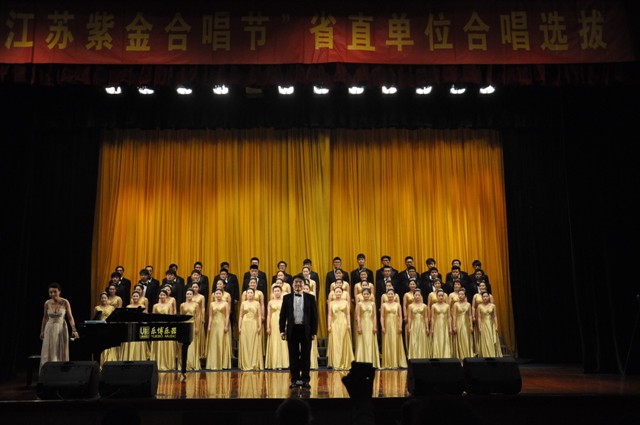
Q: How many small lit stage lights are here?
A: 11